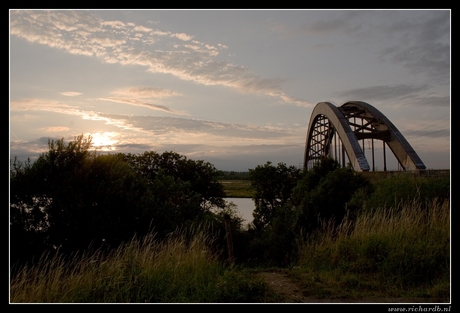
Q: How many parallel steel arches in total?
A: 2